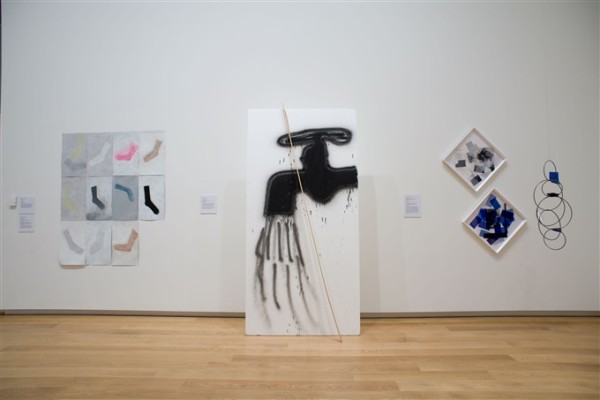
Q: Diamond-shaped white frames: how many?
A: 2